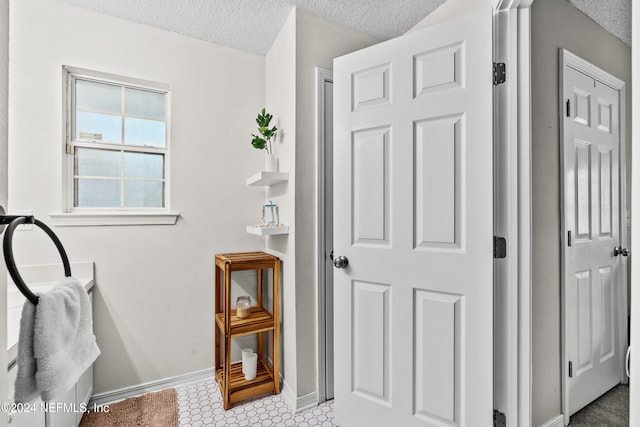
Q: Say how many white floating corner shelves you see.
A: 2